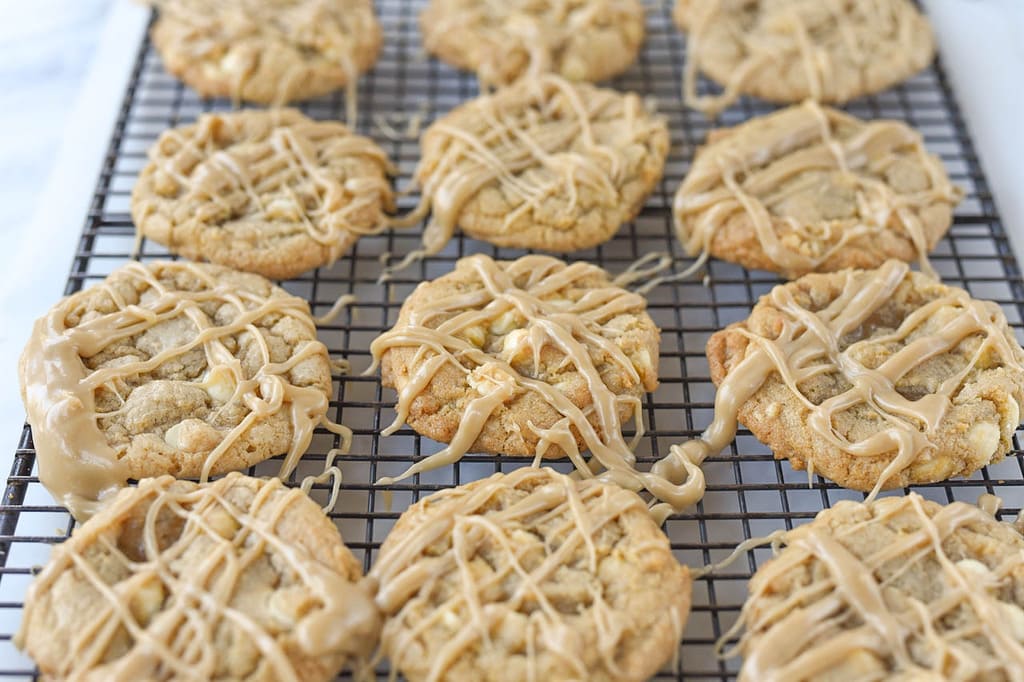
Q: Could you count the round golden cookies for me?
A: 12